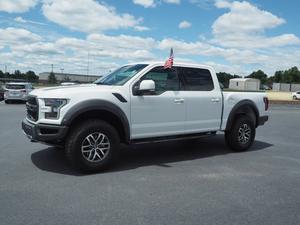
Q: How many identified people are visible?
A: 0